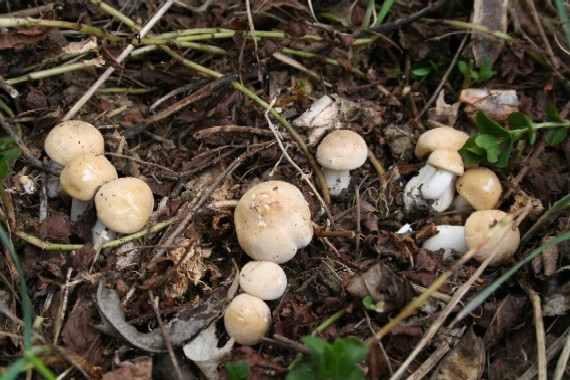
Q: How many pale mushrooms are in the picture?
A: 11